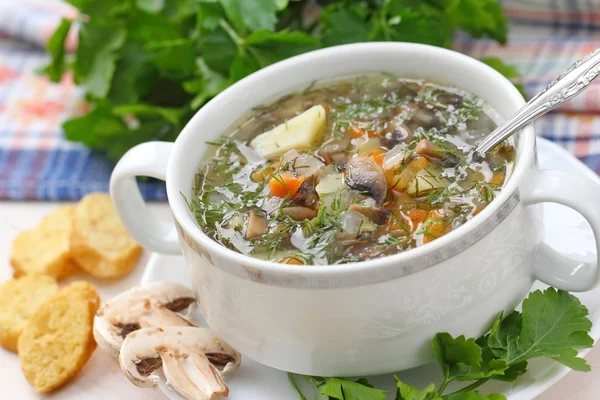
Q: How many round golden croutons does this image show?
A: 4